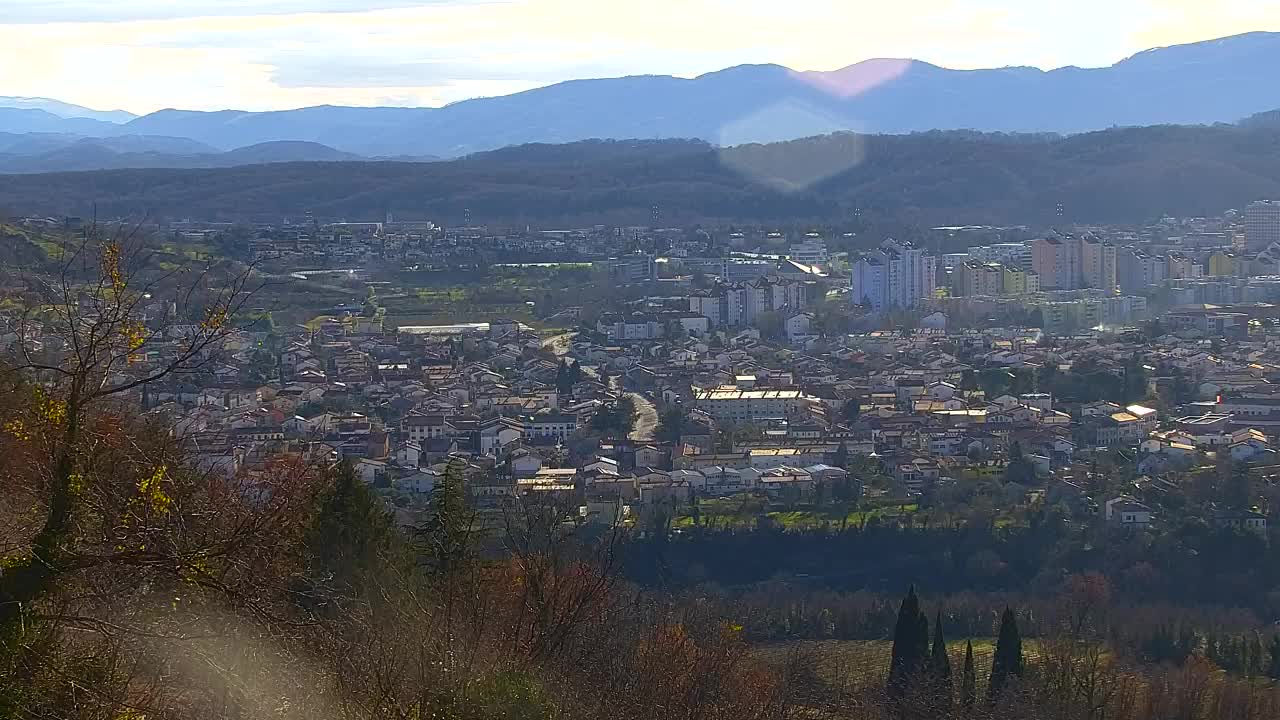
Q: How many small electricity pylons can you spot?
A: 5